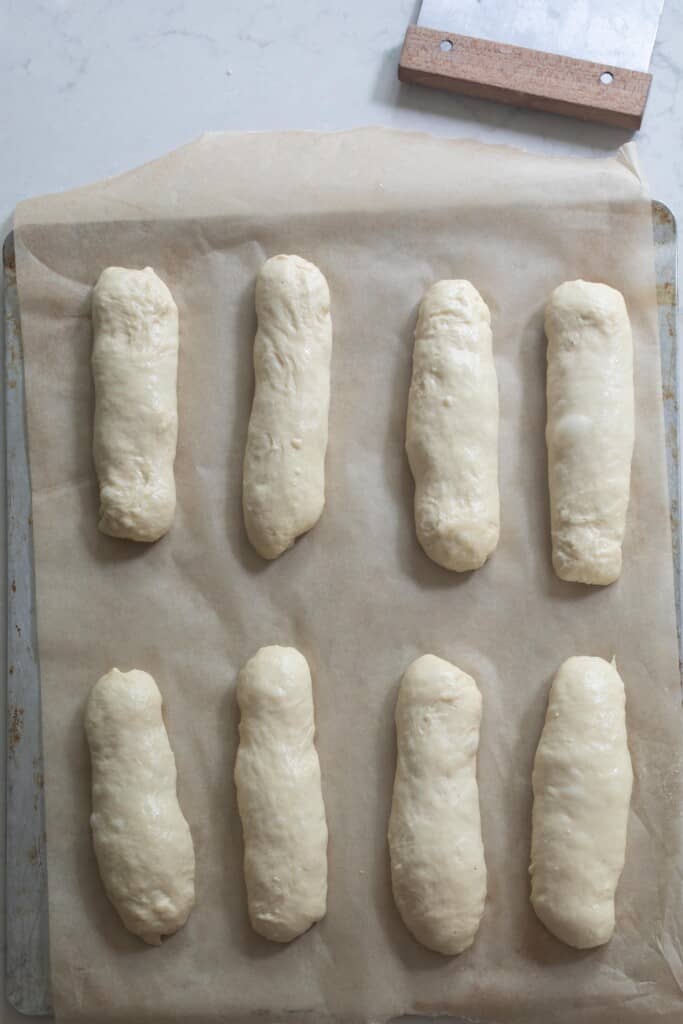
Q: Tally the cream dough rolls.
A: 8